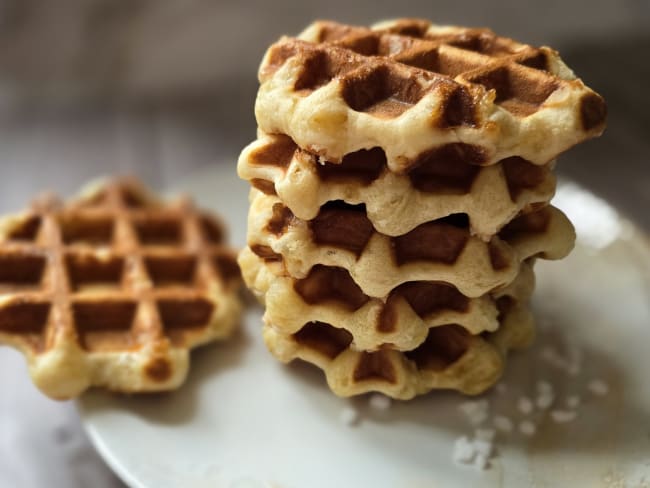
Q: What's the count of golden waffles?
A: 6